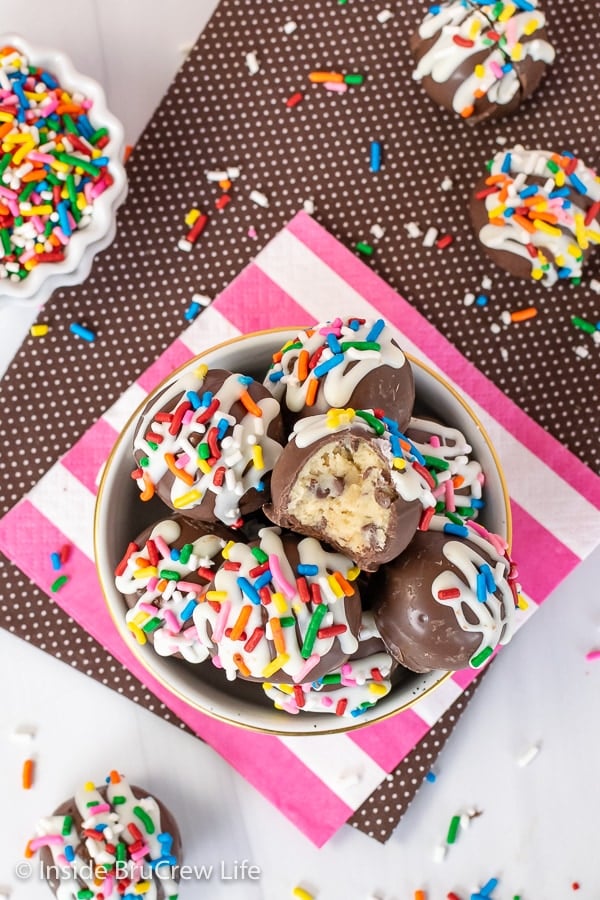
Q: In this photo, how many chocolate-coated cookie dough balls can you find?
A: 11